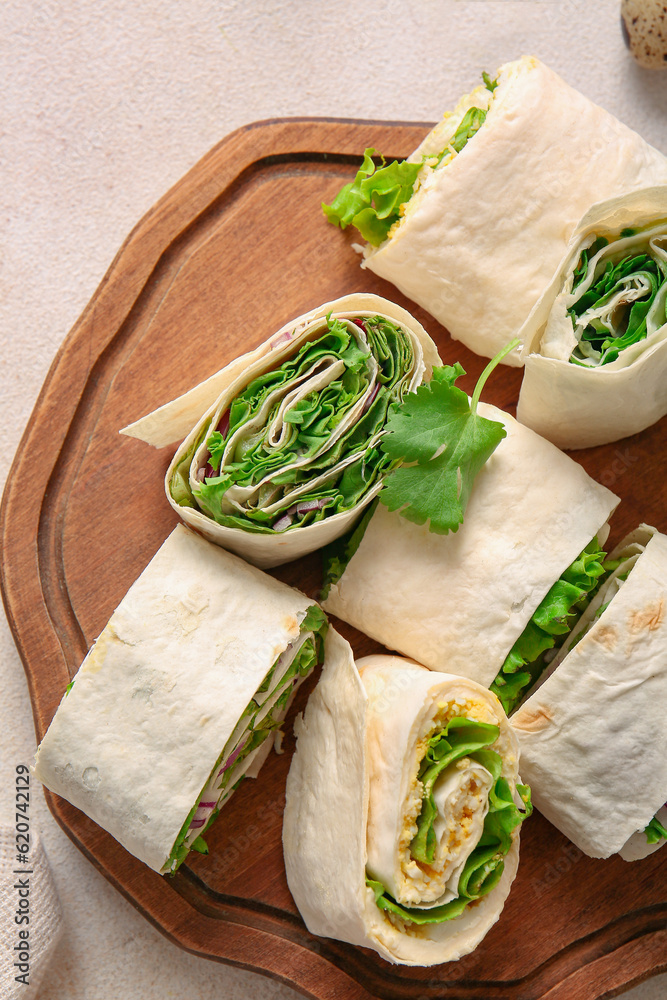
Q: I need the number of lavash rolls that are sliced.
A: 7